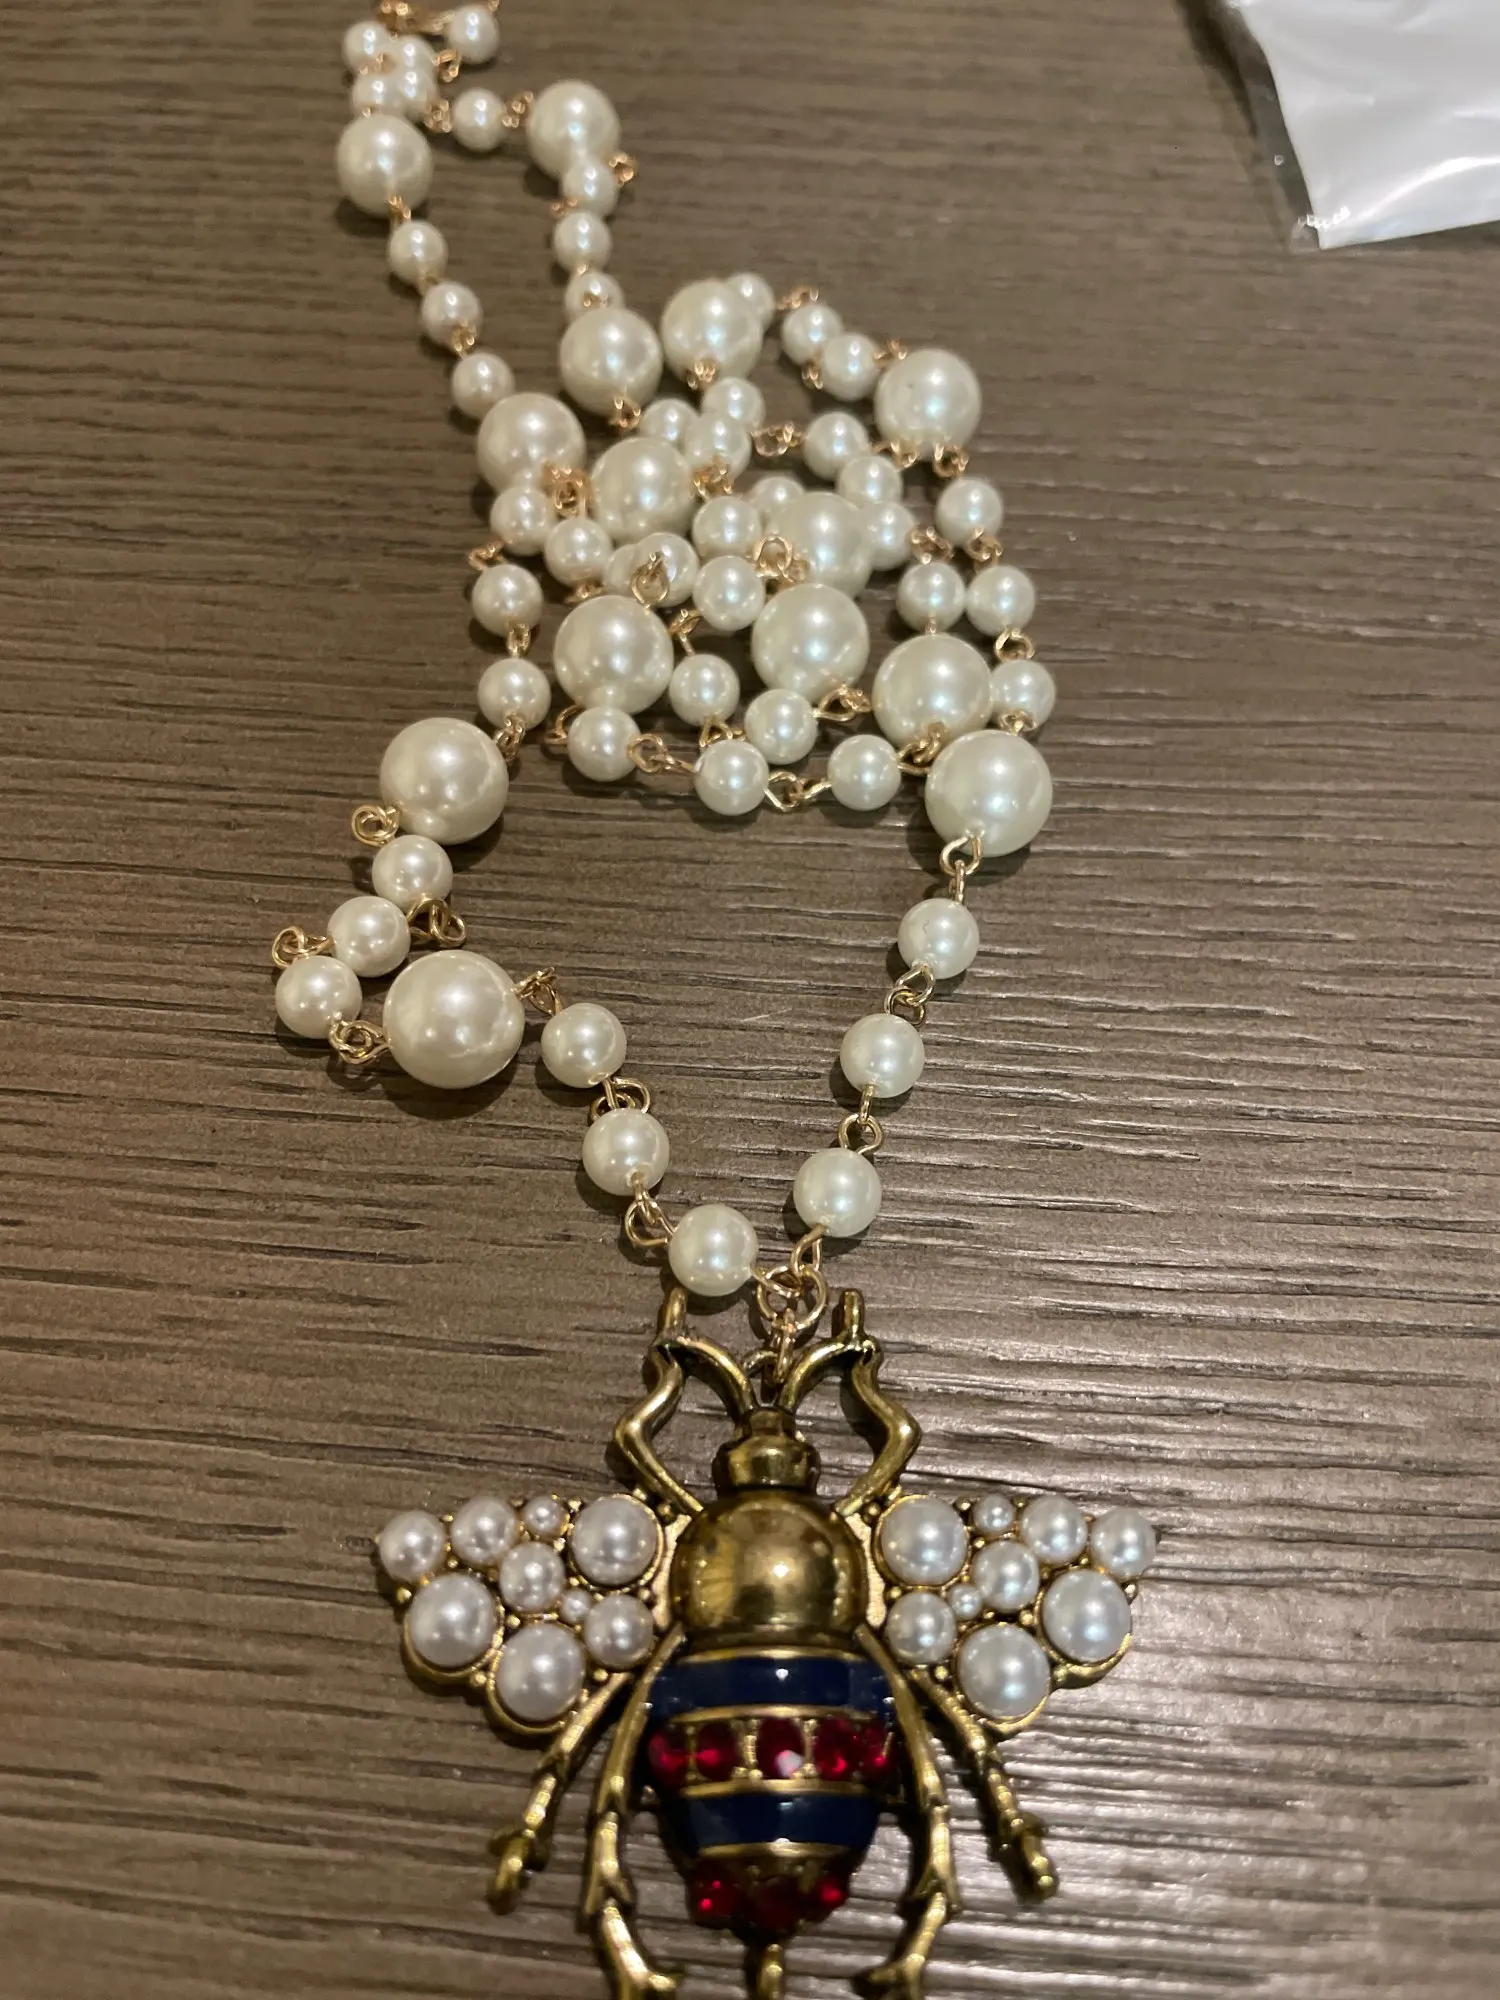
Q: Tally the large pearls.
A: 14